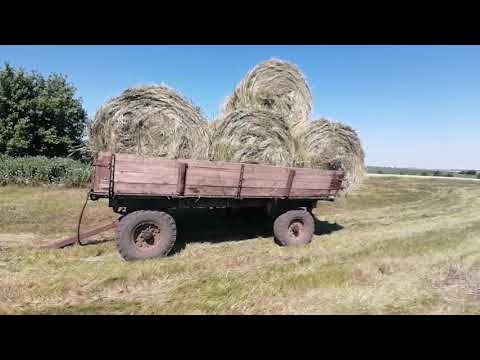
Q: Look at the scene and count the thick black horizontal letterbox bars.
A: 2